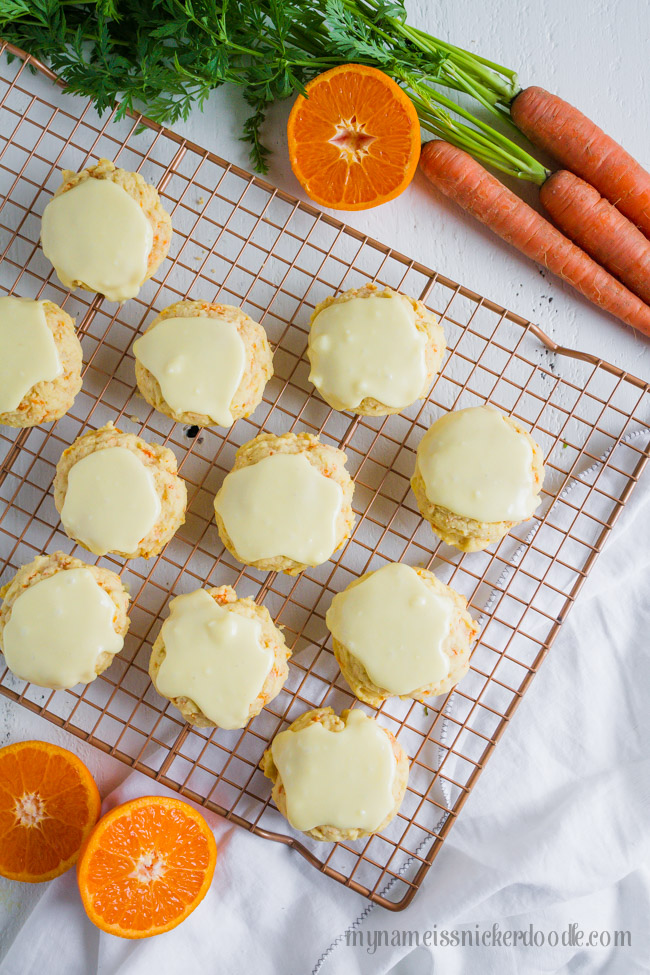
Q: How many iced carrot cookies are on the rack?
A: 11